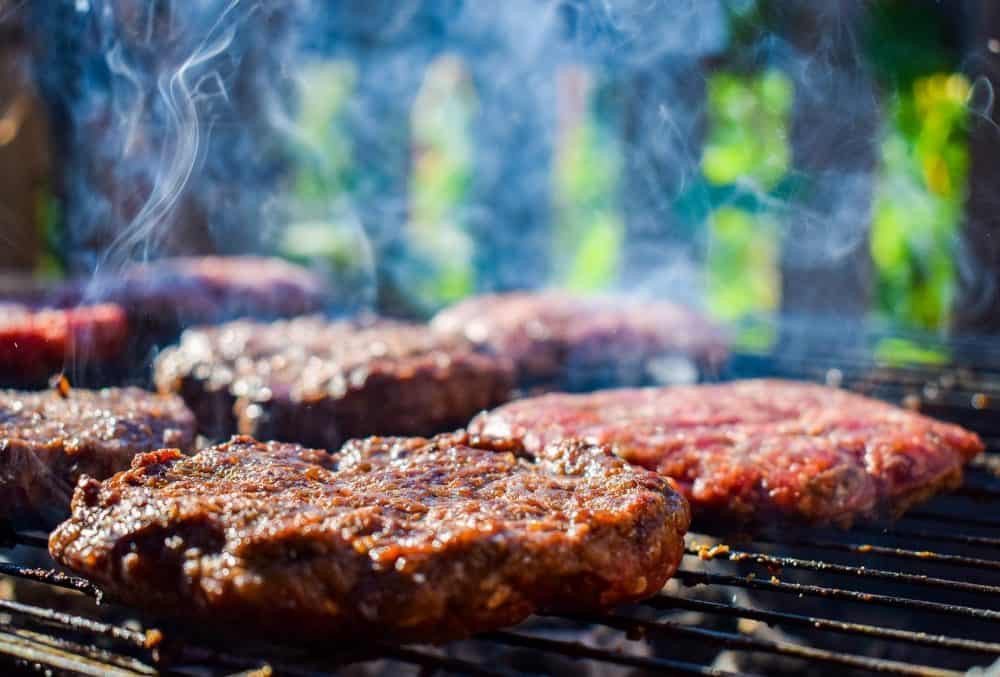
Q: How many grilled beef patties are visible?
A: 7